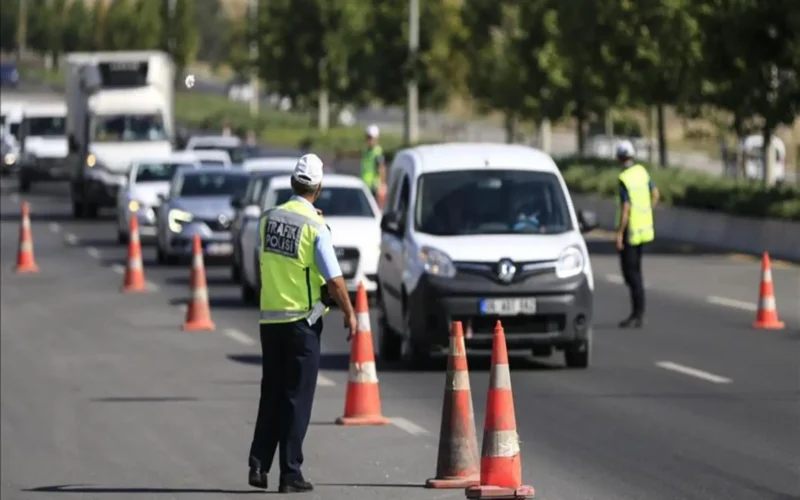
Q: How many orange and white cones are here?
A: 7